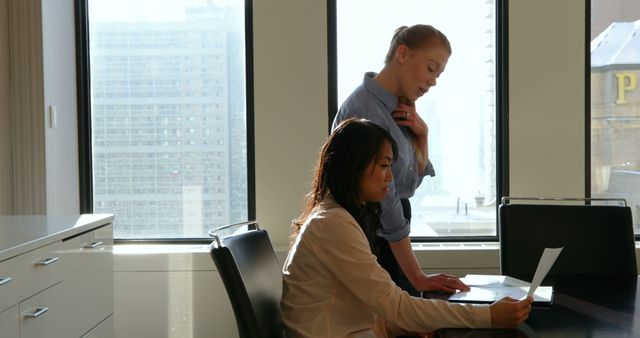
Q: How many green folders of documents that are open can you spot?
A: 0